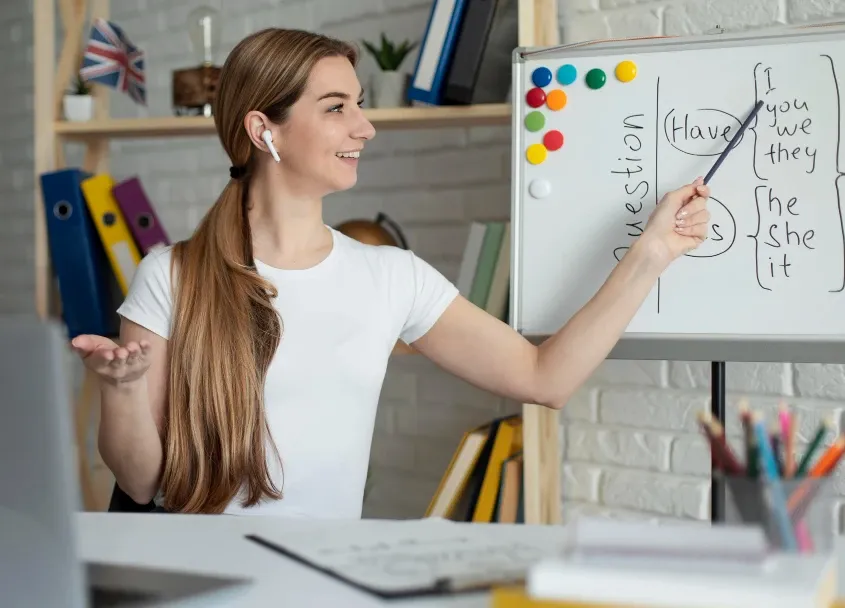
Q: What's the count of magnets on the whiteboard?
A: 10